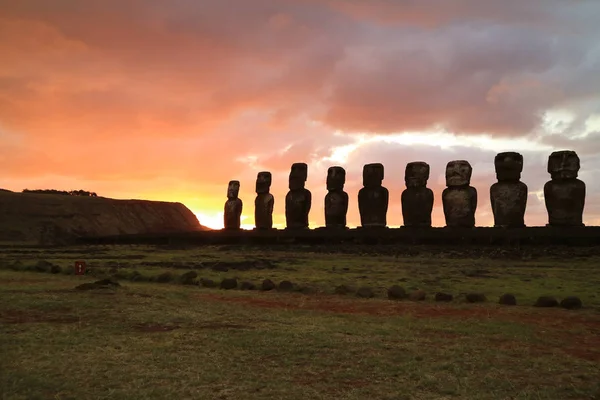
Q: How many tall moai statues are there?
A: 9